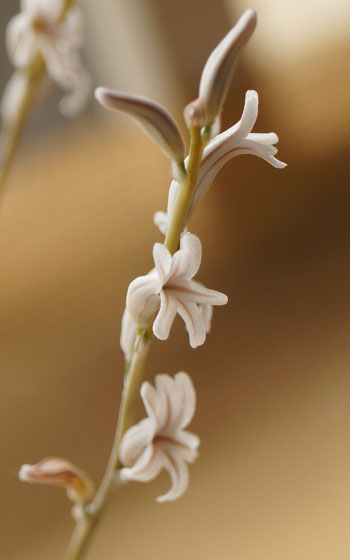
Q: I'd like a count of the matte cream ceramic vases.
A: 0